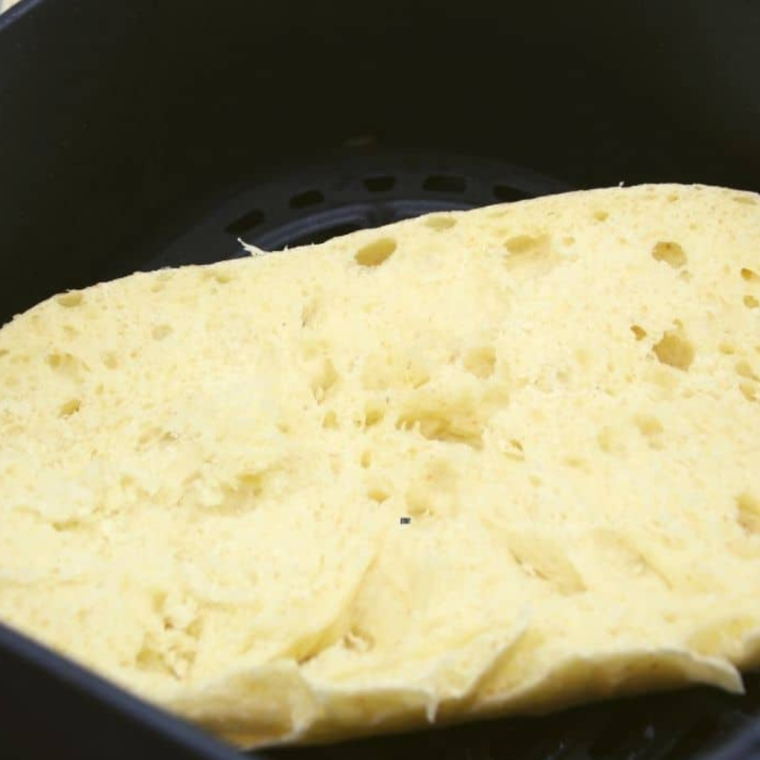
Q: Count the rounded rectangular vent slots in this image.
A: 5